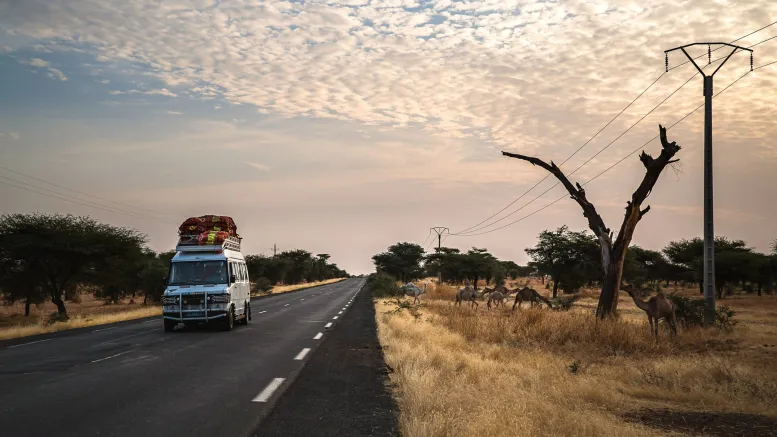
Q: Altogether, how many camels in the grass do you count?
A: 6